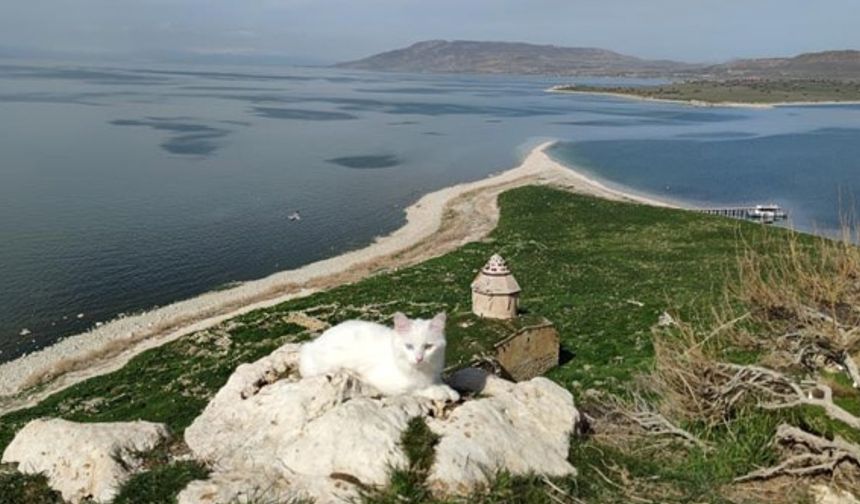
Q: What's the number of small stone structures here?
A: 1